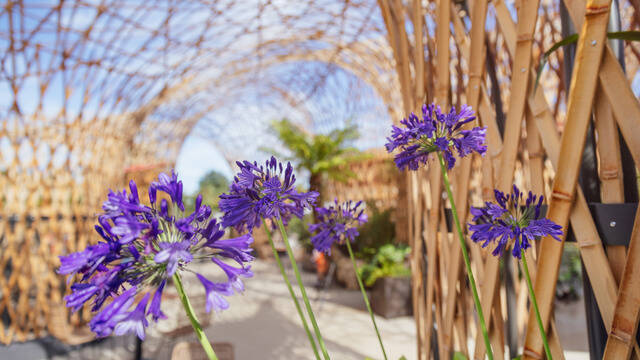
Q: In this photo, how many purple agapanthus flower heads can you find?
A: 5